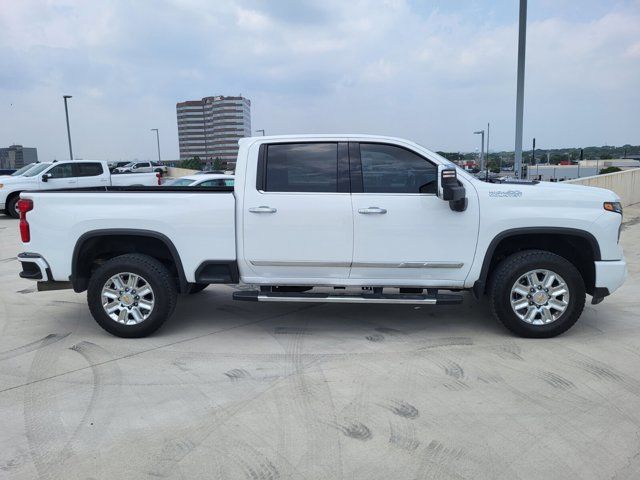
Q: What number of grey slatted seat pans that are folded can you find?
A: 0